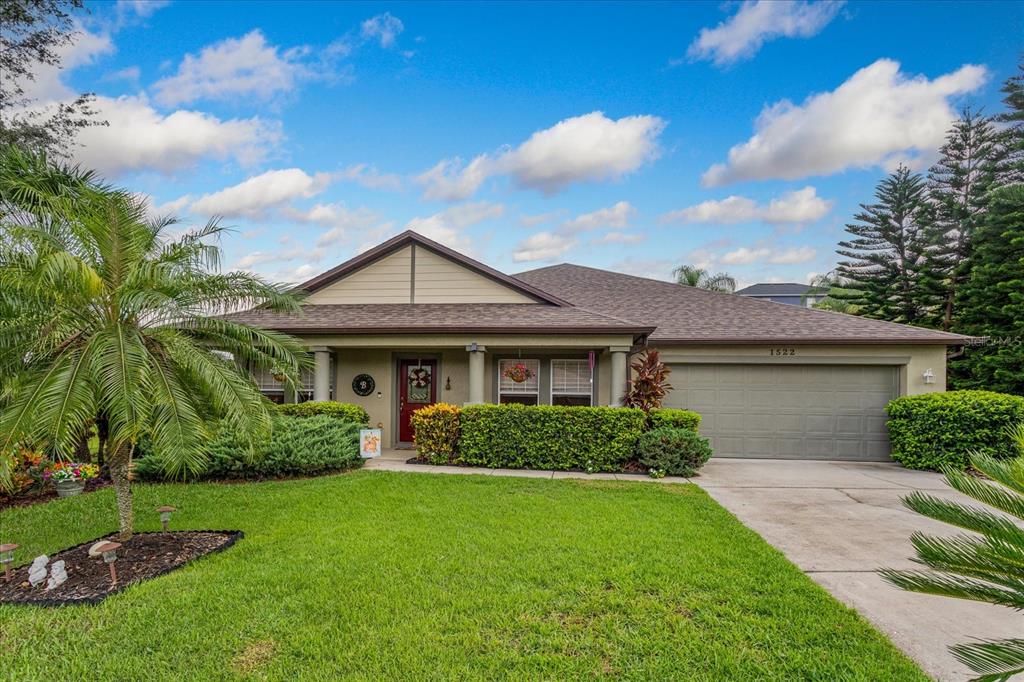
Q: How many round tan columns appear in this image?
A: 3